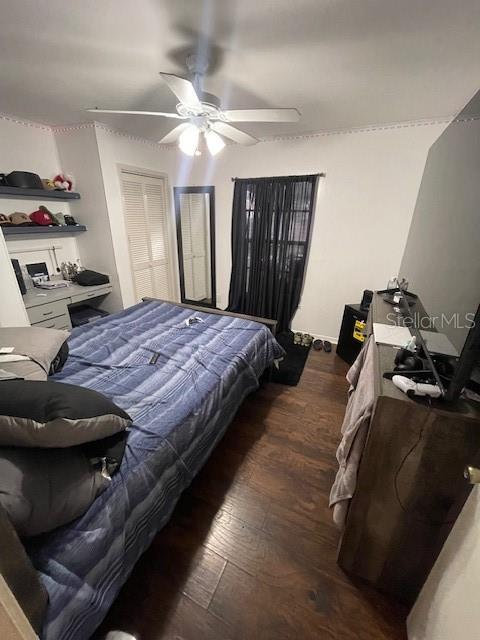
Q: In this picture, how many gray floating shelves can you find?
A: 2